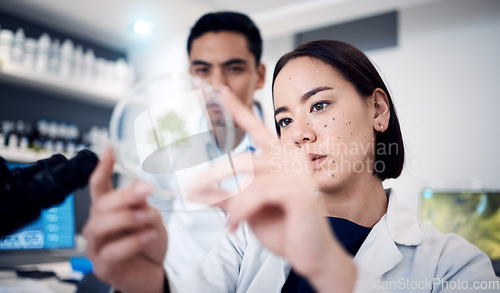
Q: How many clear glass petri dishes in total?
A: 1